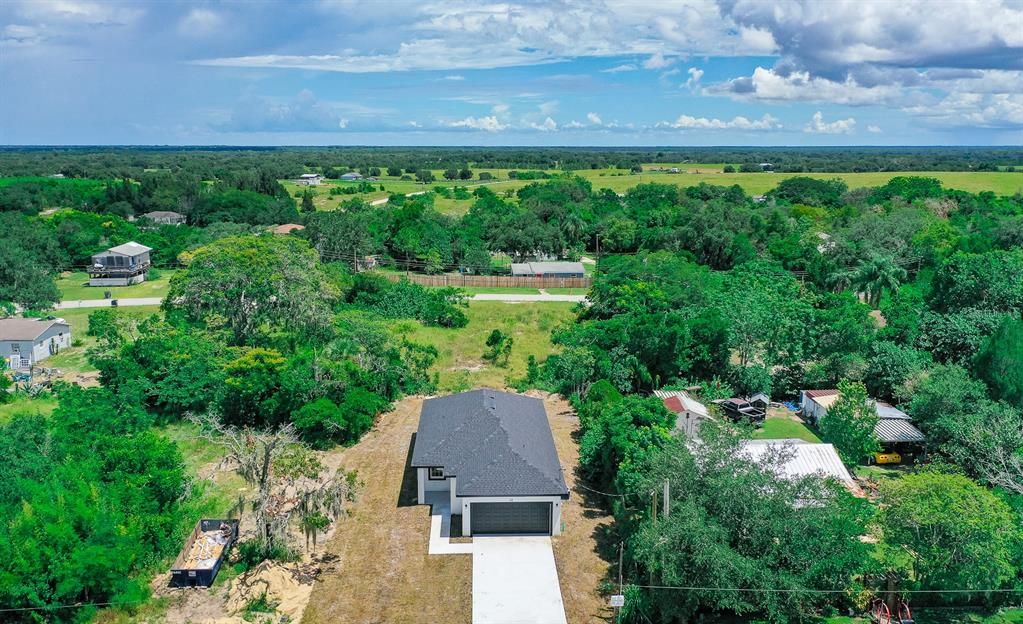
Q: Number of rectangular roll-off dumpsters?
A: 1